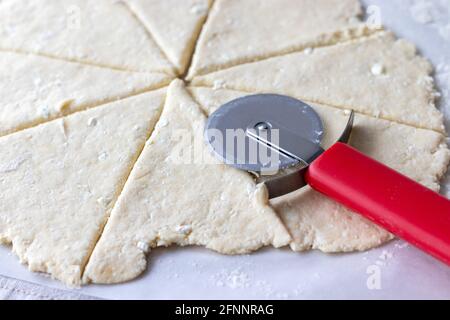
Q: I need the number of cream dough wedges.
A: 8